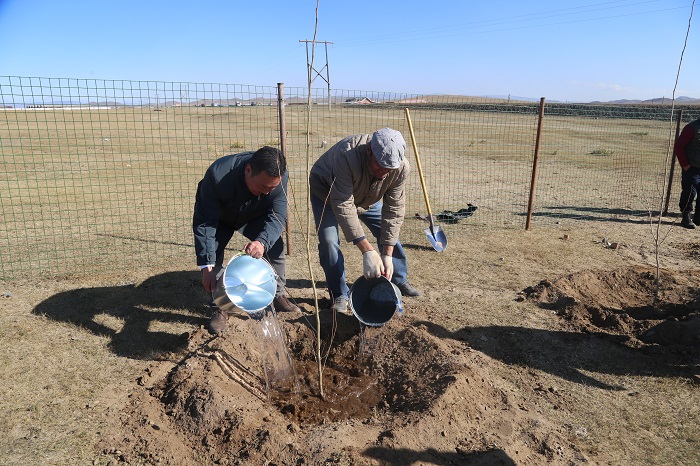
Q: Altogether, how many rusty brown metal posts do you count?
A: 3